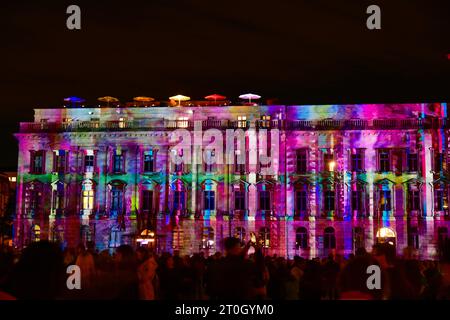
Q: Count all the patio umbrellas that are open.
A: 6